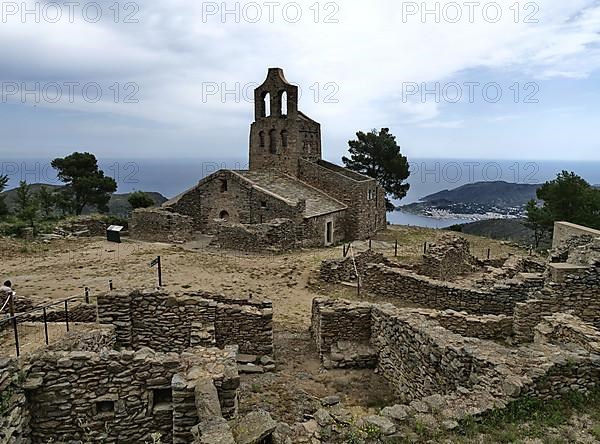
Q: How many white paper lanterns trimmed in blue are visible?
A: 0